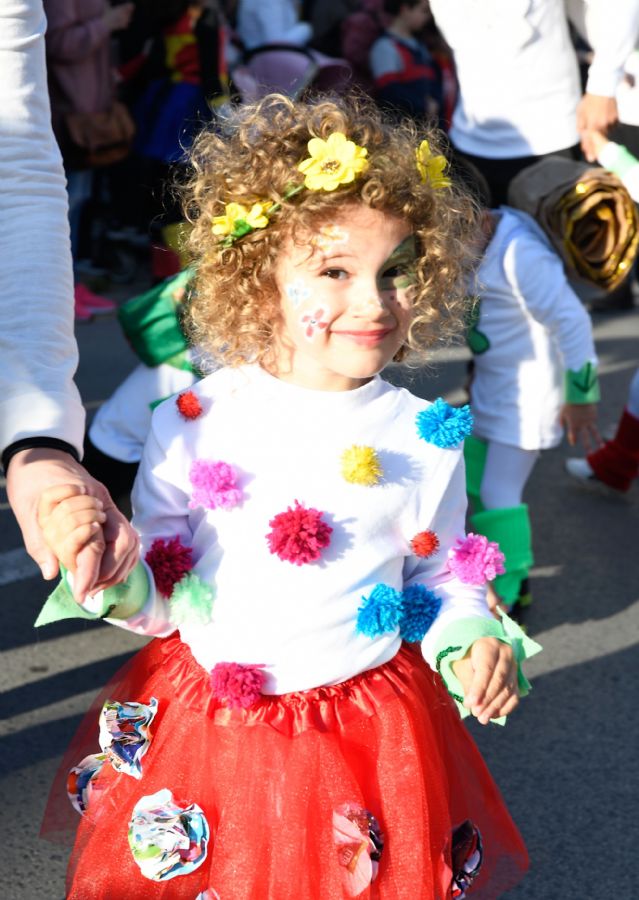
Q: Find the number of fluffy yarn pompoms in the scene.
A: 12